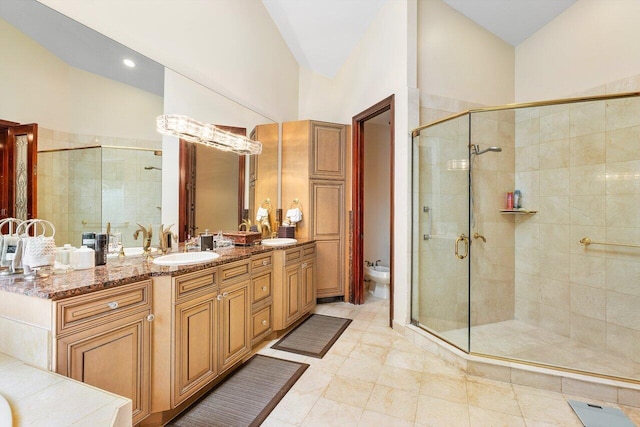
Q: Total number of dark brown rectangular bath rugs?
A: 2